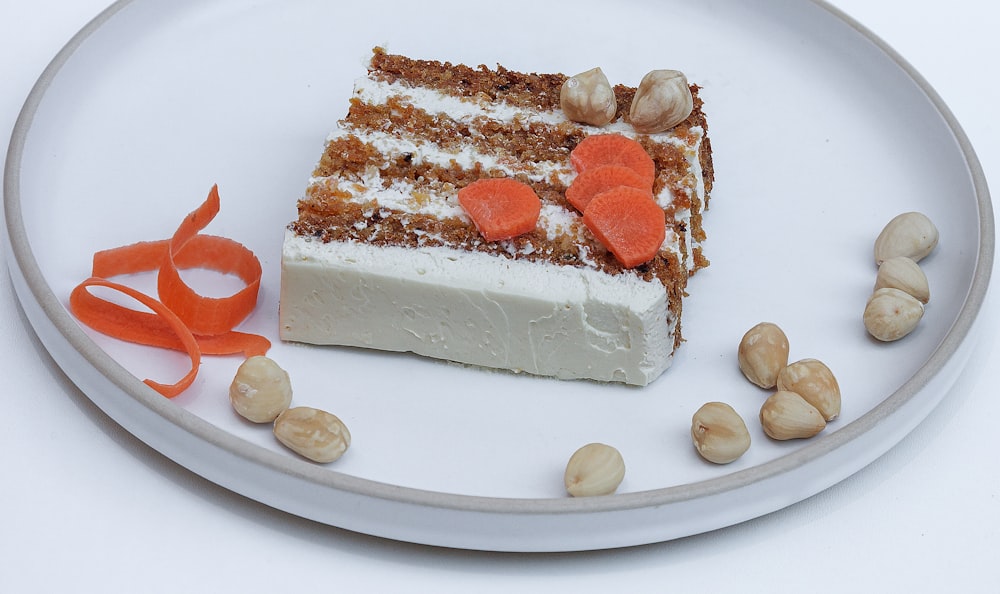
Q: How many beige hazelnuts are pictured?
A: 12